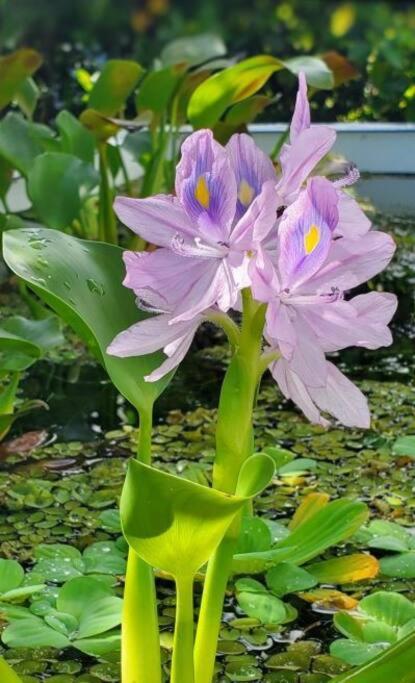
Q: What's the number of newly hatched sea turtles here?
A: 0